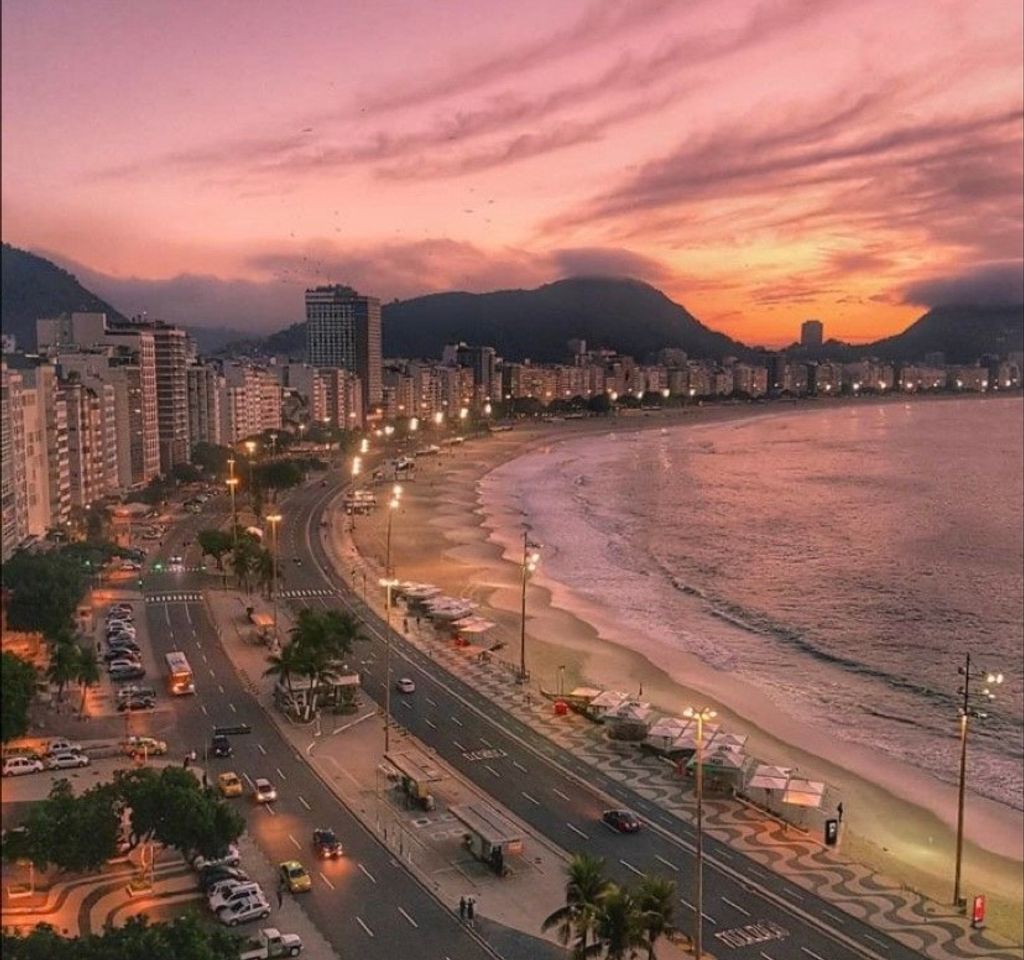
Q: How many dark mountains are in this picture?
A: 3